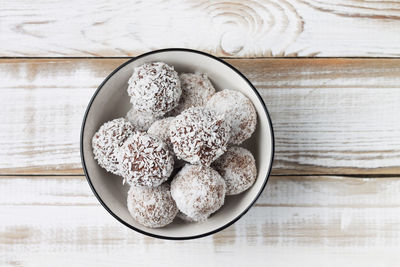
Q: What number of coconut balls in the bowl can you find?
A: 11